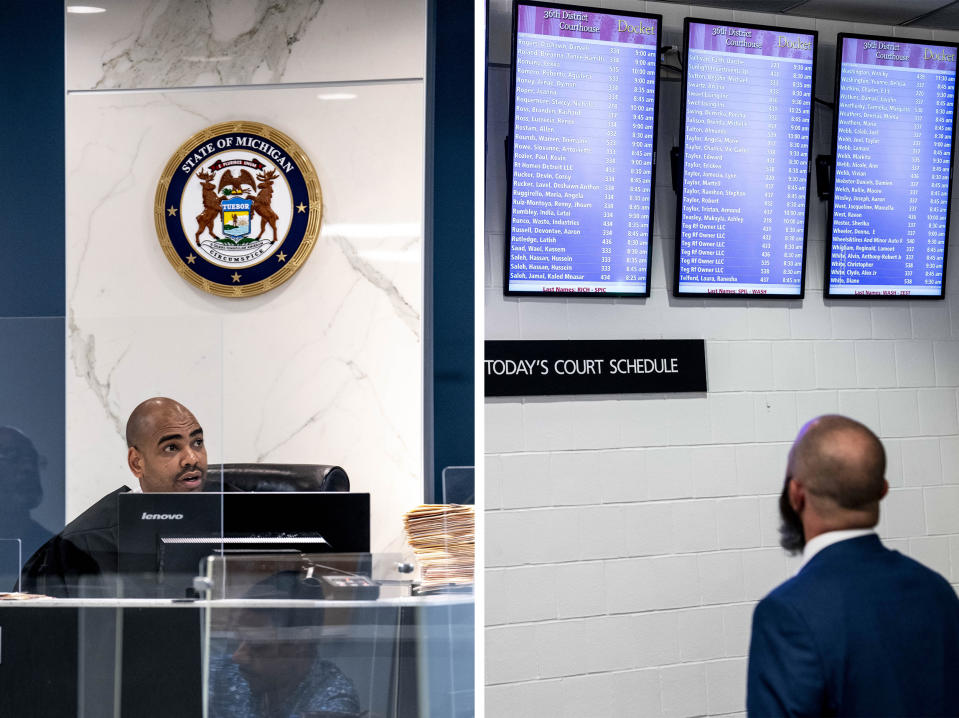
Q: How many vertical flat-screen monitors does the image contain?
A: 3